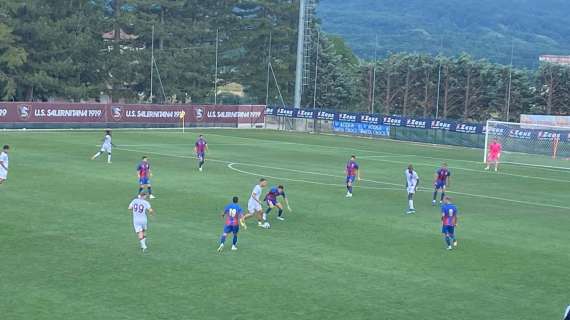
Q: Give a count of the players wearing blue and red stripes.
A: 7